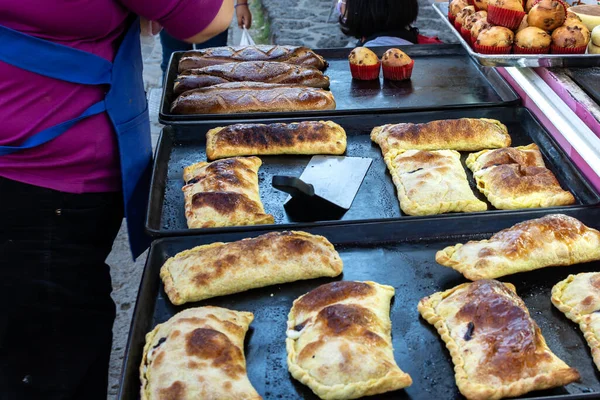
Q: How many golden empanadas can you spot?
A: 11